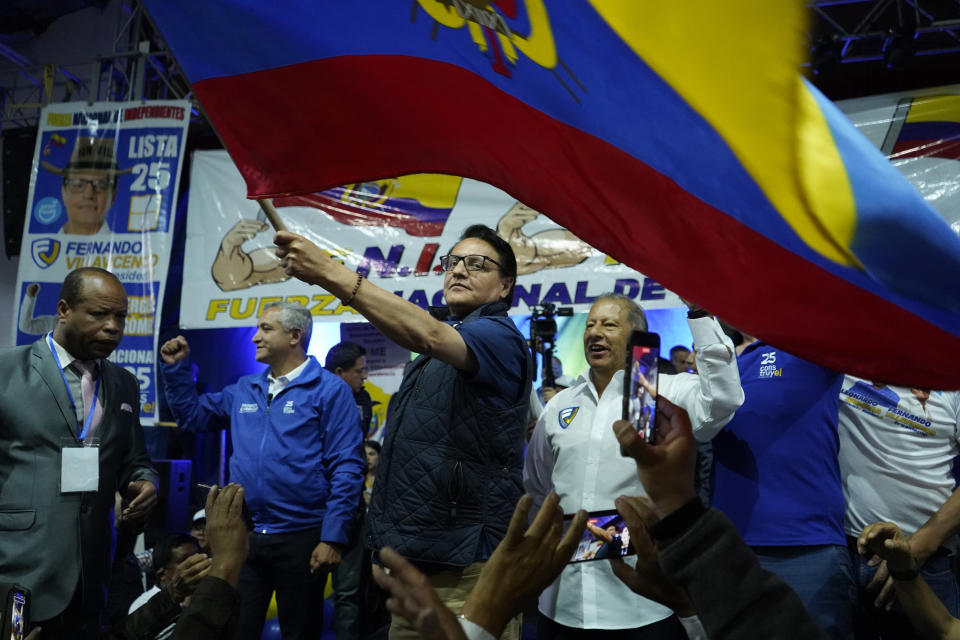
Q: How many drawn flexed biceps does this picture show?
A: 2